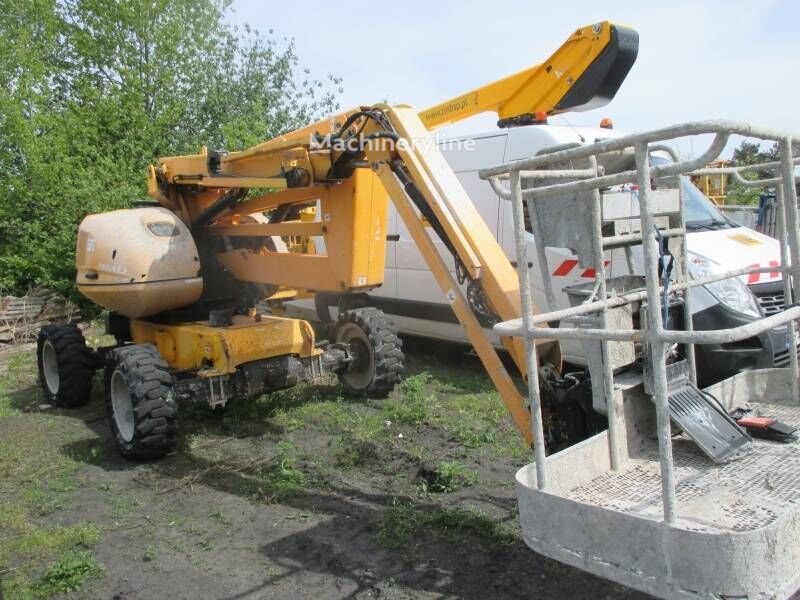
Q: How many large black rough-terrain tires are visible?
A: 3